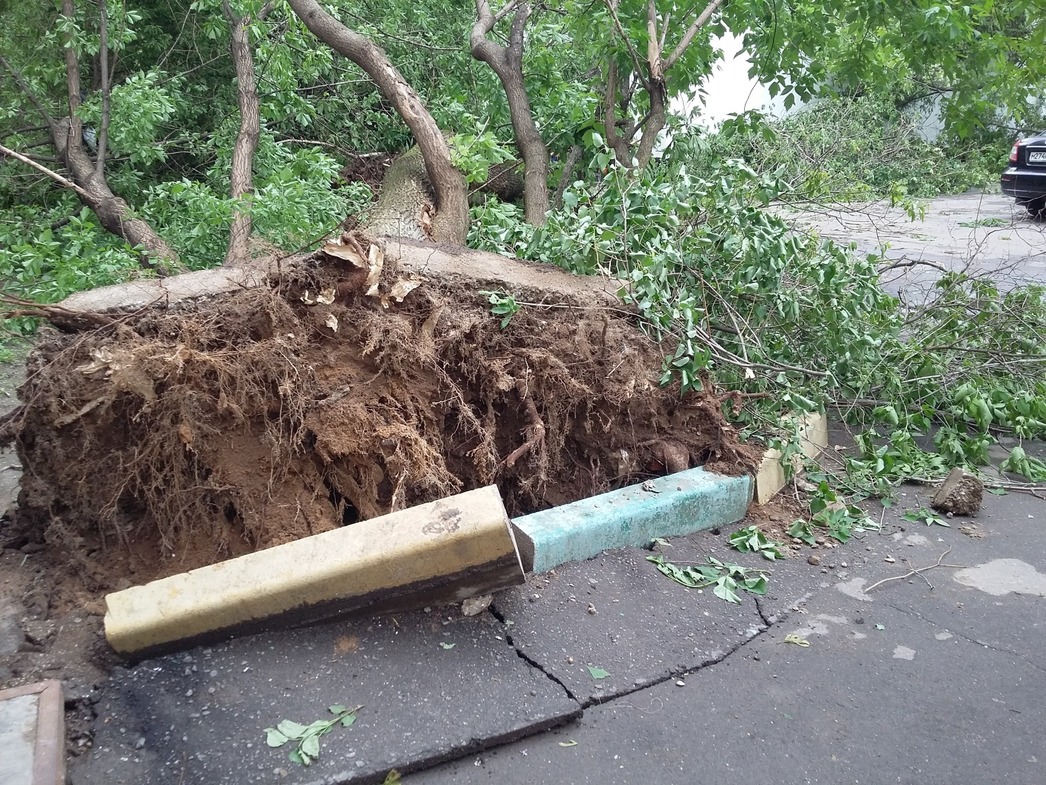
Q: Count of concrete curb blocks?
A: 3